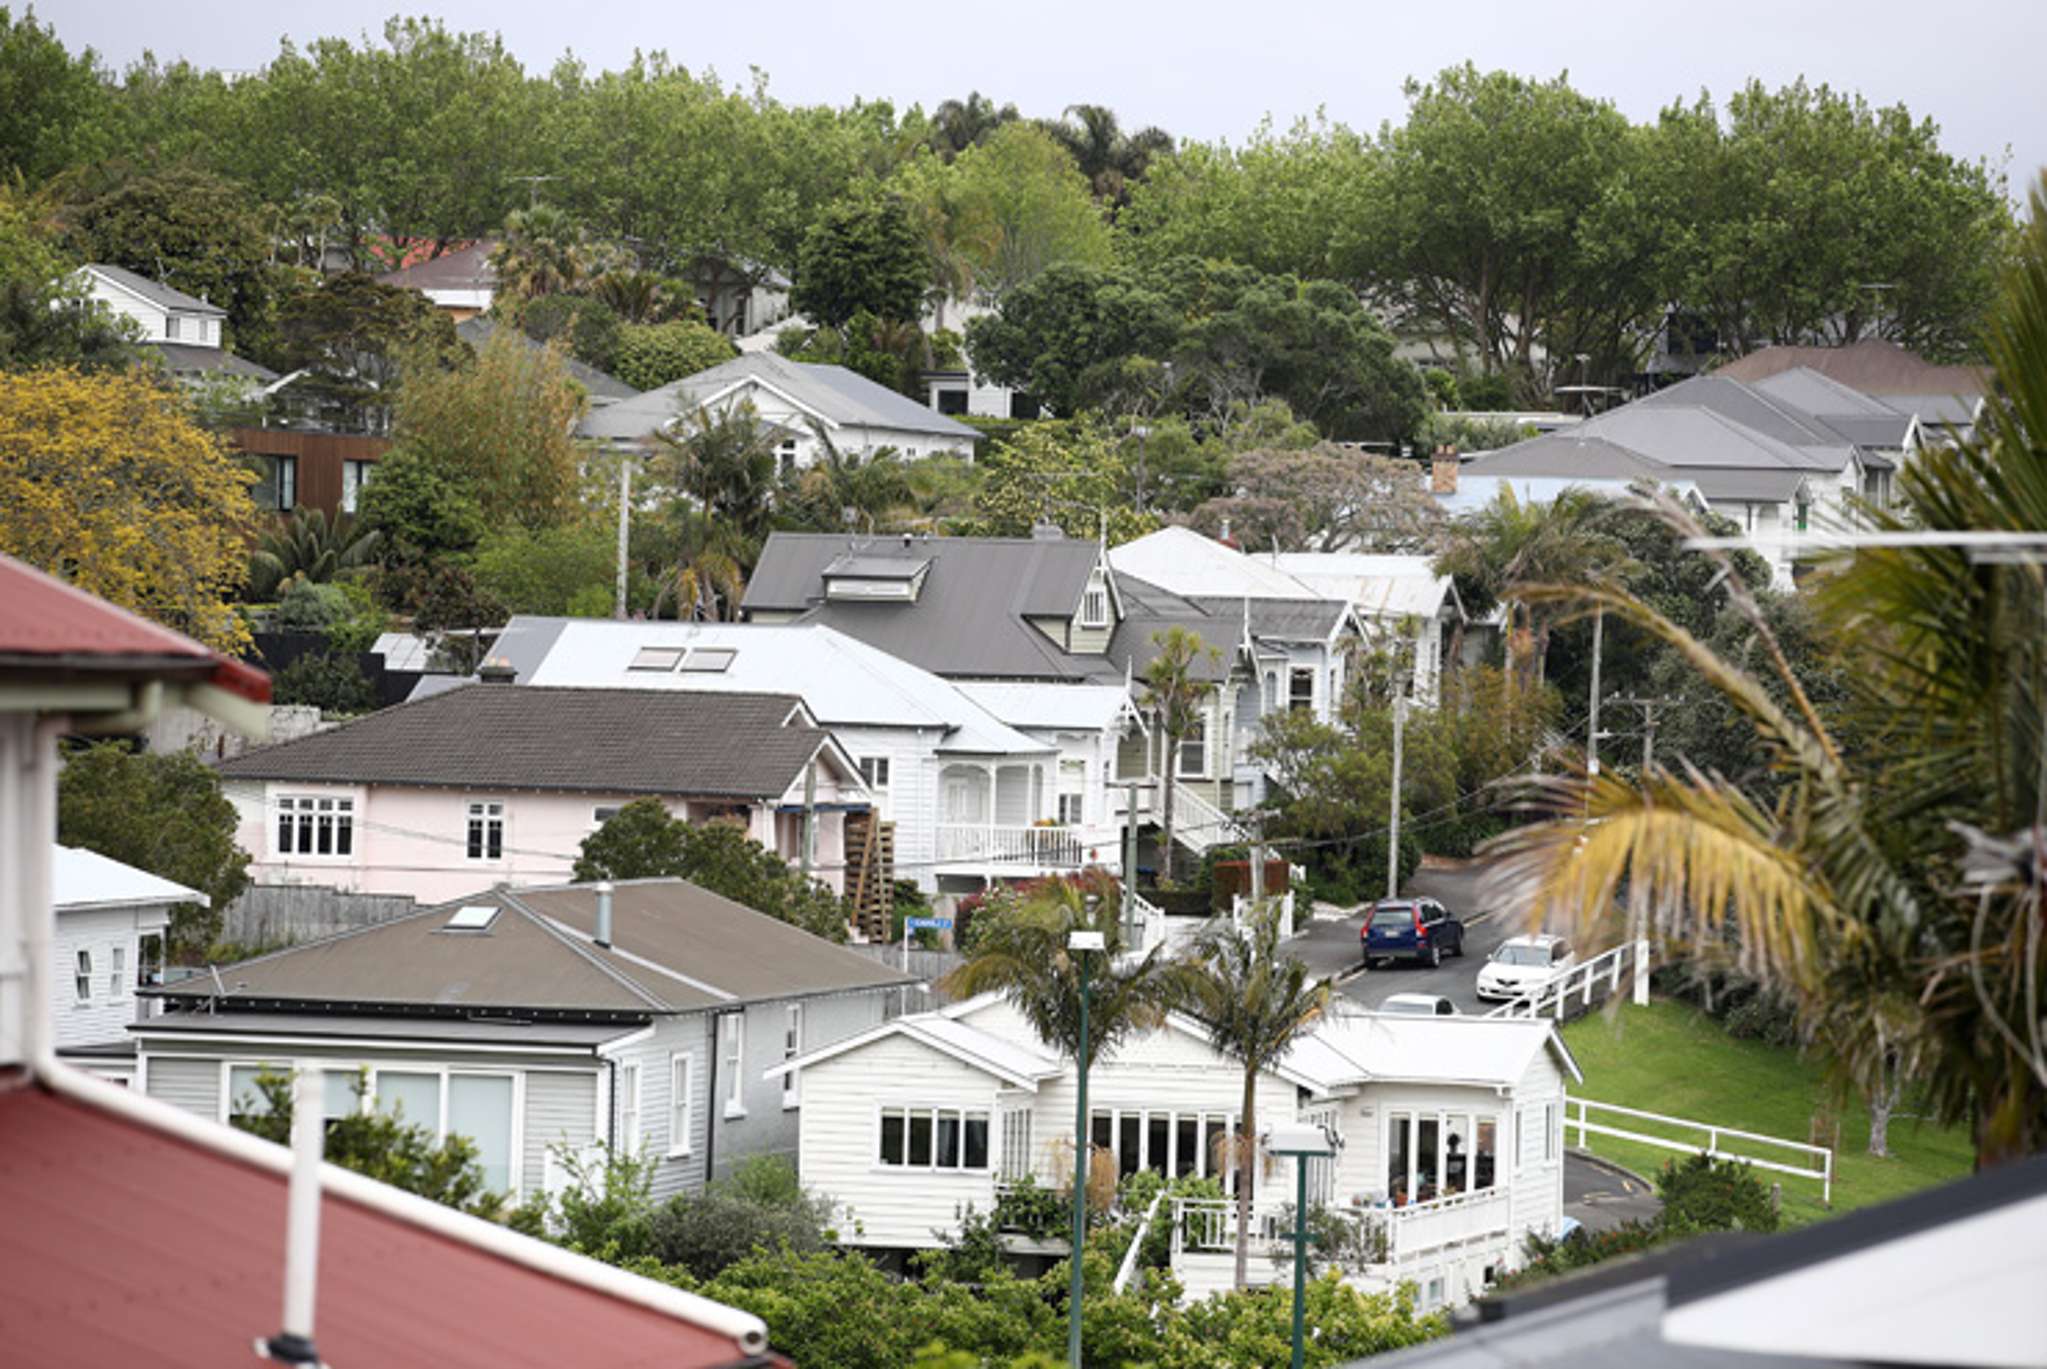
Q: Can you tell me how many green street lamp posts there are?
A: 2